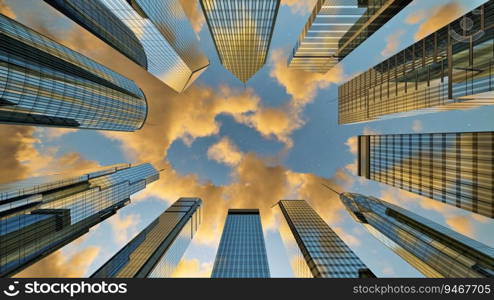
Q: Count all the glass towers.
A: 11